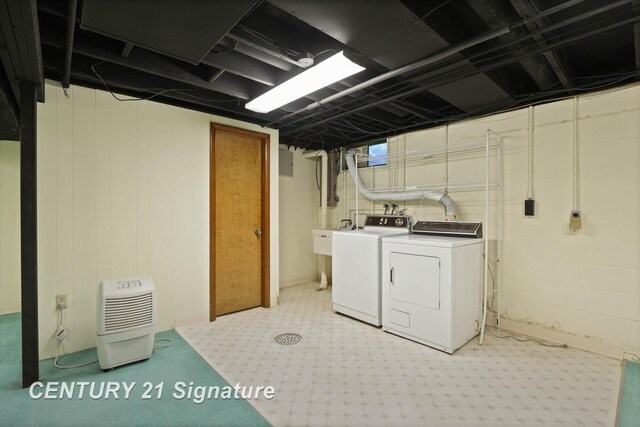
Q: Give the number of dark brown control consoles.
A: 2